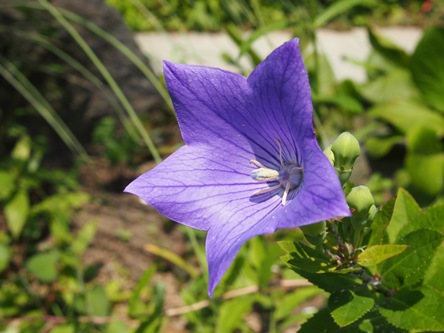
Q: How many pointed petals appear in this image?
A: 5